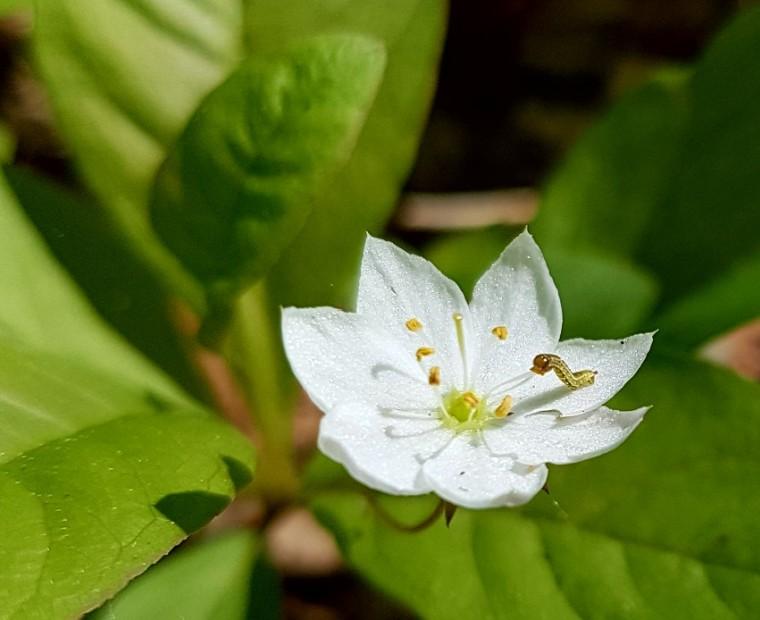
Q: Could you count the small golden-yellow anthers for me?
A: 6